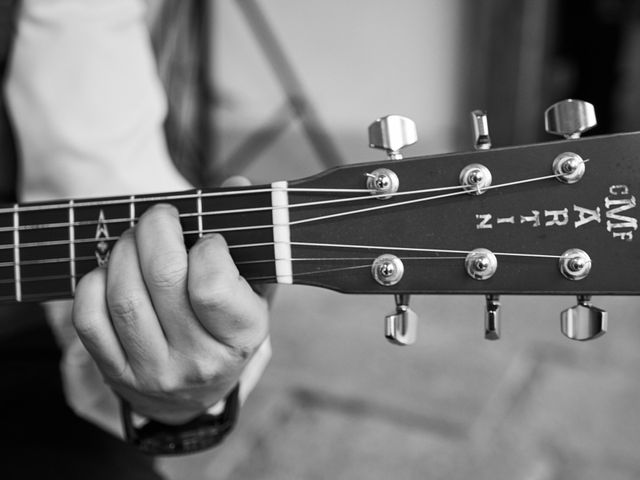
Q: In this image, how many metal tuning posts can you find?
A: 6